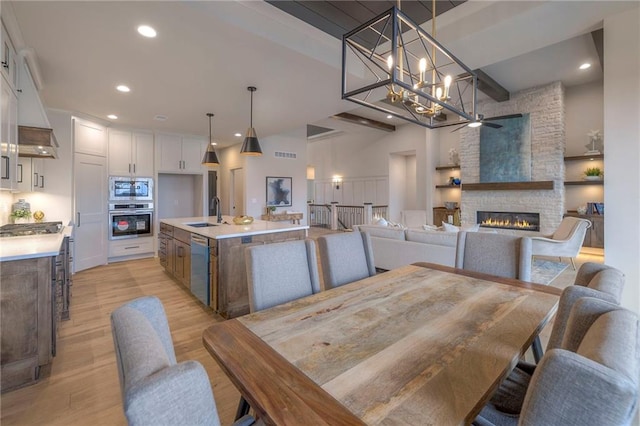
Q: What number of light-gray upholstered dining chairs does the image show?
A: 6